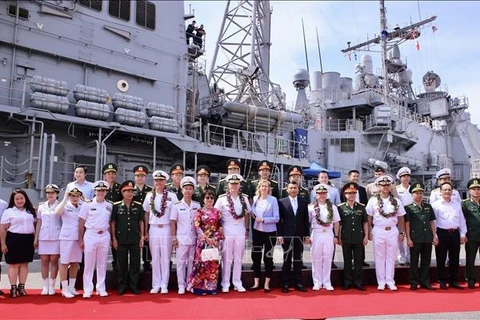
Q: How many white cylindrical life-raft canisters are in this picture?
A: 8